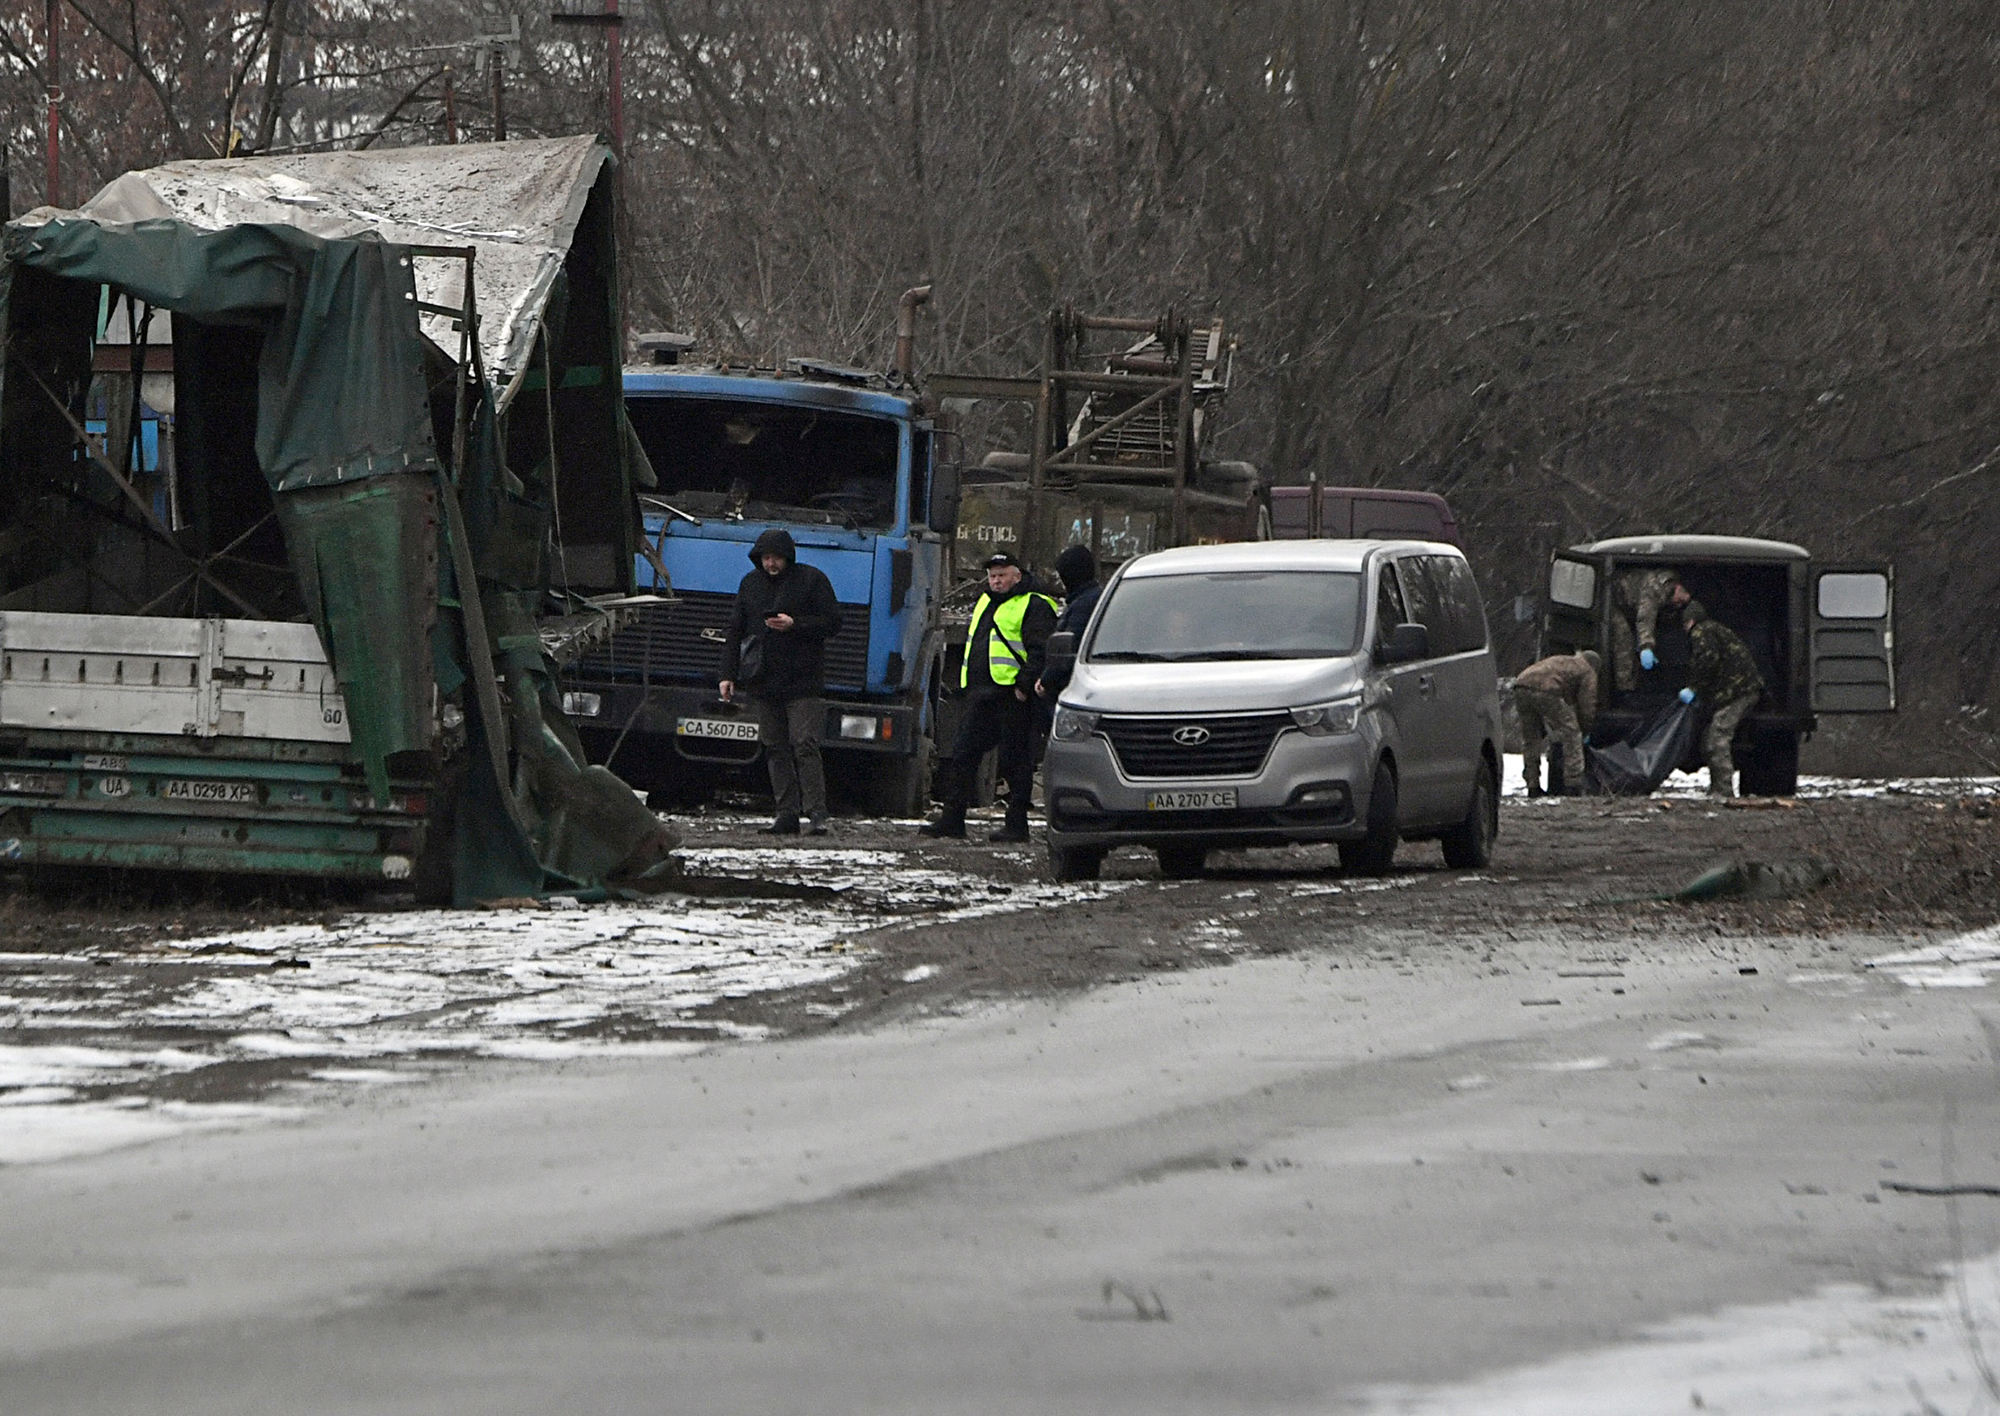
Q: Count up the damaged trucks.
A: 2